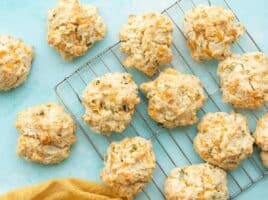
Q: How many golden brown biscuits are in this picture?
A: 12